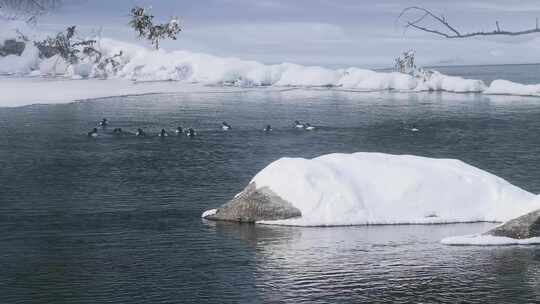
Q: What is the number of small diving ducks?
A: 12